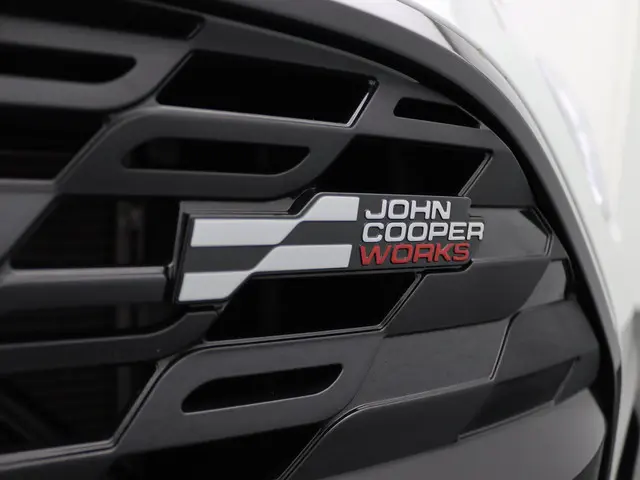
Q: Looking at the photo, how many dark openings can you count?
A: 13